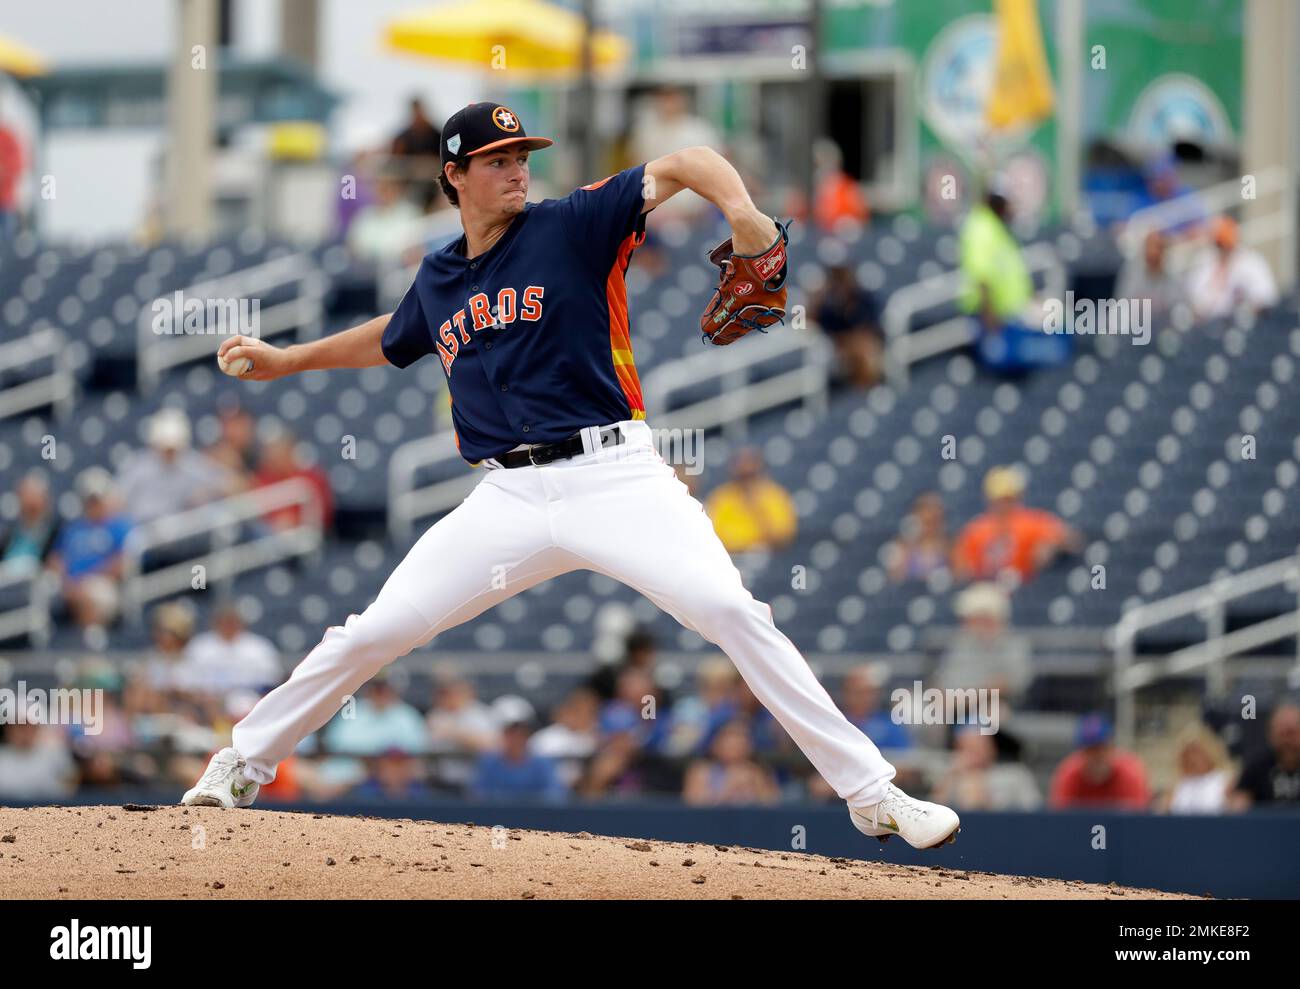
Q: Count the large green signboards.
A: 2